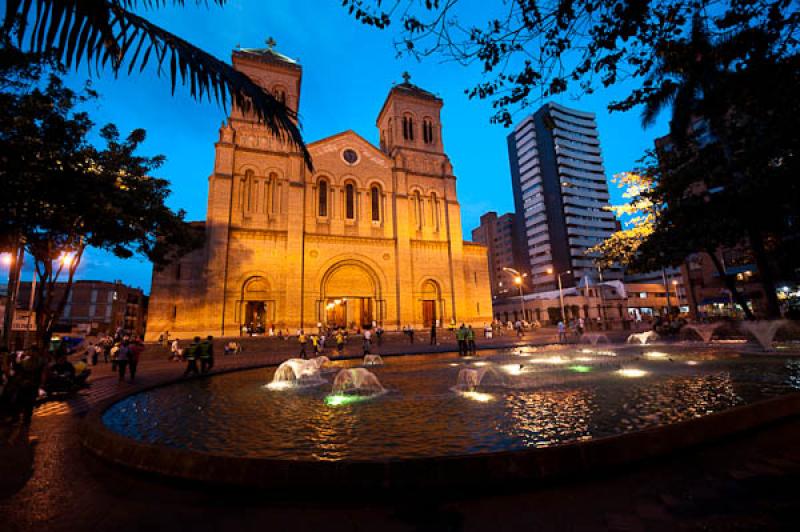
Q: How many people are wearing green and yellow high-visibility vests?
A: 4